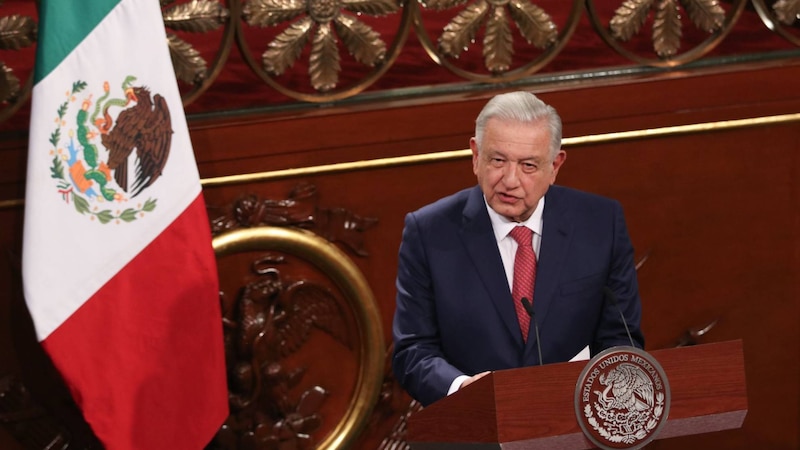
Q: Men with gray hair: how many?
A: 1